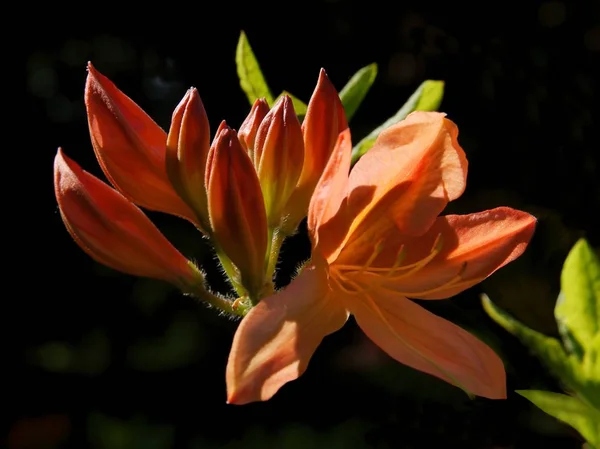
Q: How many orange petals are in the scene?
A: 5